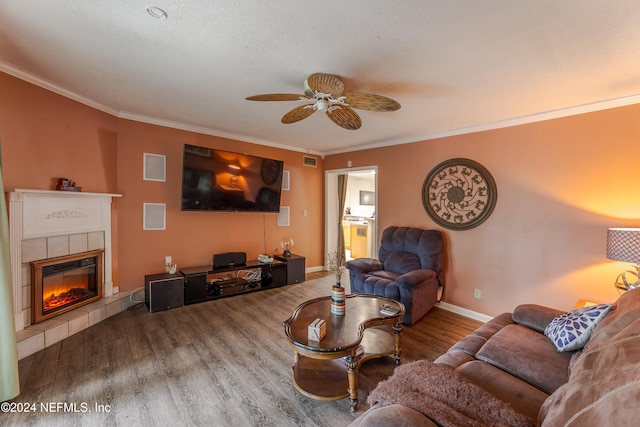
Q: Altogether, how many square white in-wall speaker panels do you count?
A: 4